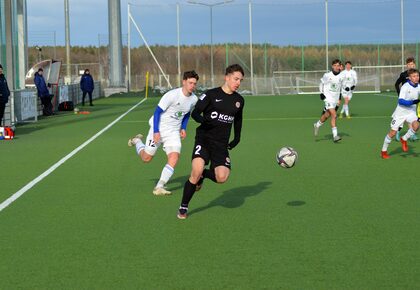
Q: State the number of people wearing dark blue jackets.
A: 3